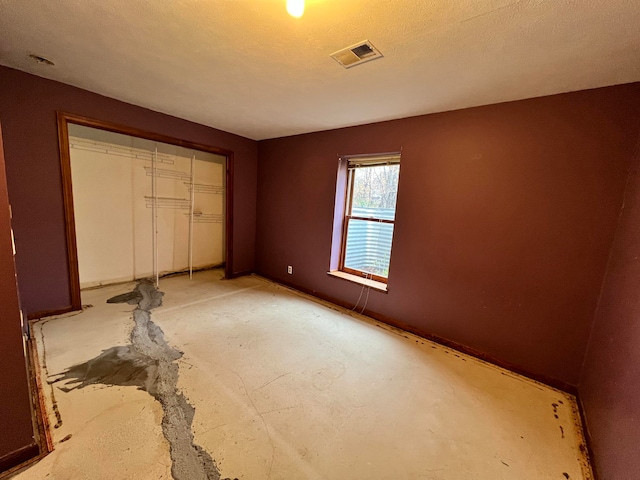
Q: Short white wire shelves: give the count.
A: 4